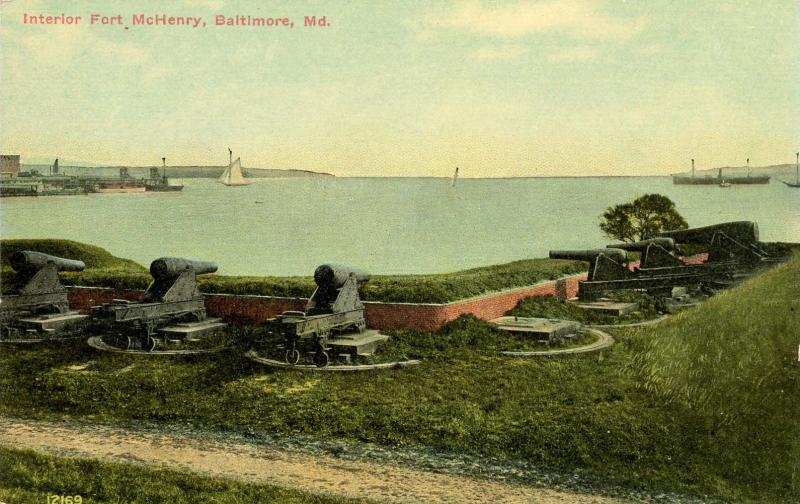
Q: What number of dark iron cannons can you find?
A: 6